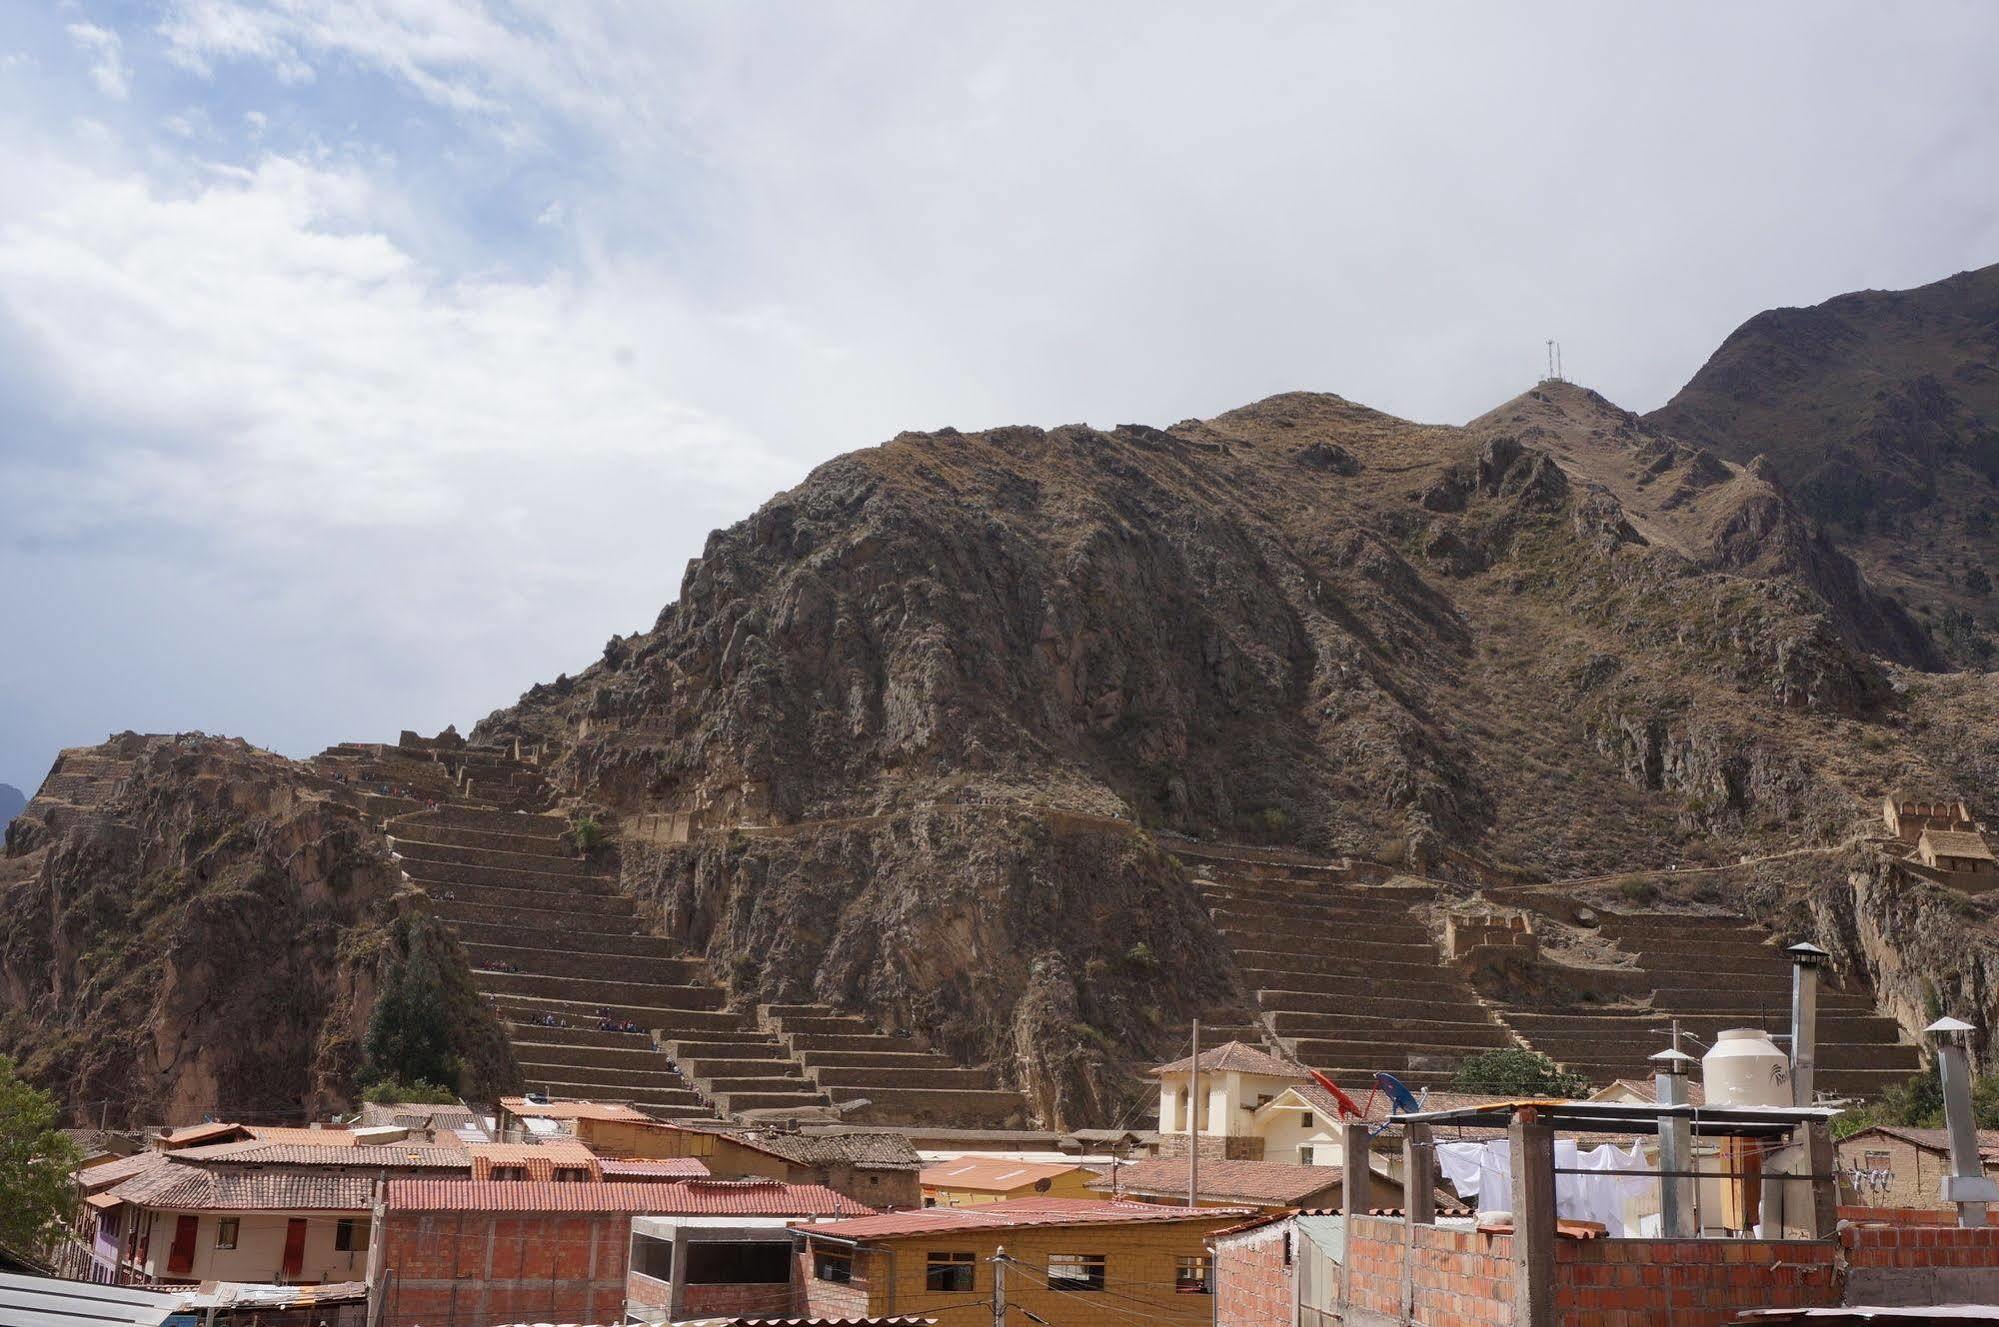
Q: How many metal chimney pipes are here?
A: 3